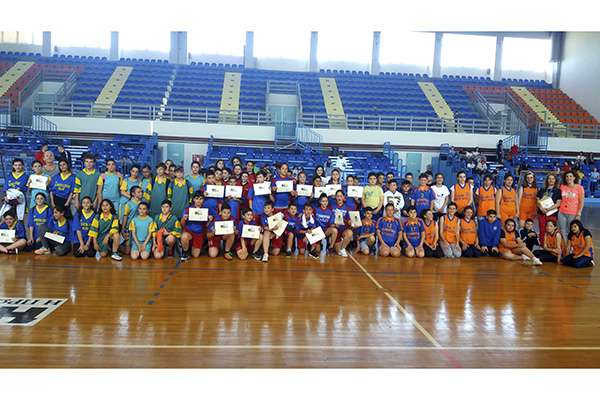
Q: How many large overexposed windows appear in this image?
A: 9